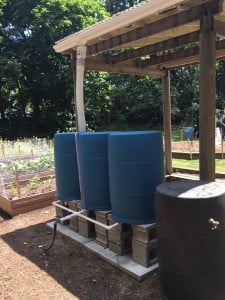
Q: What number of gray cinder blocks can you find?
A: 12